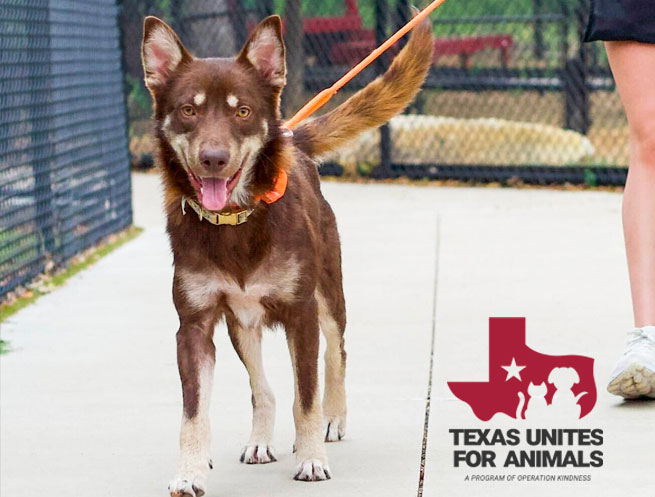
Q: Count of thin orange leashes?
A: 1